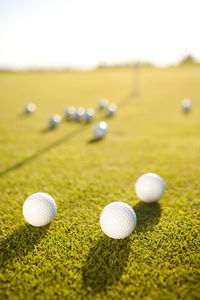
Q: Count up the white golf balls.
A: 12